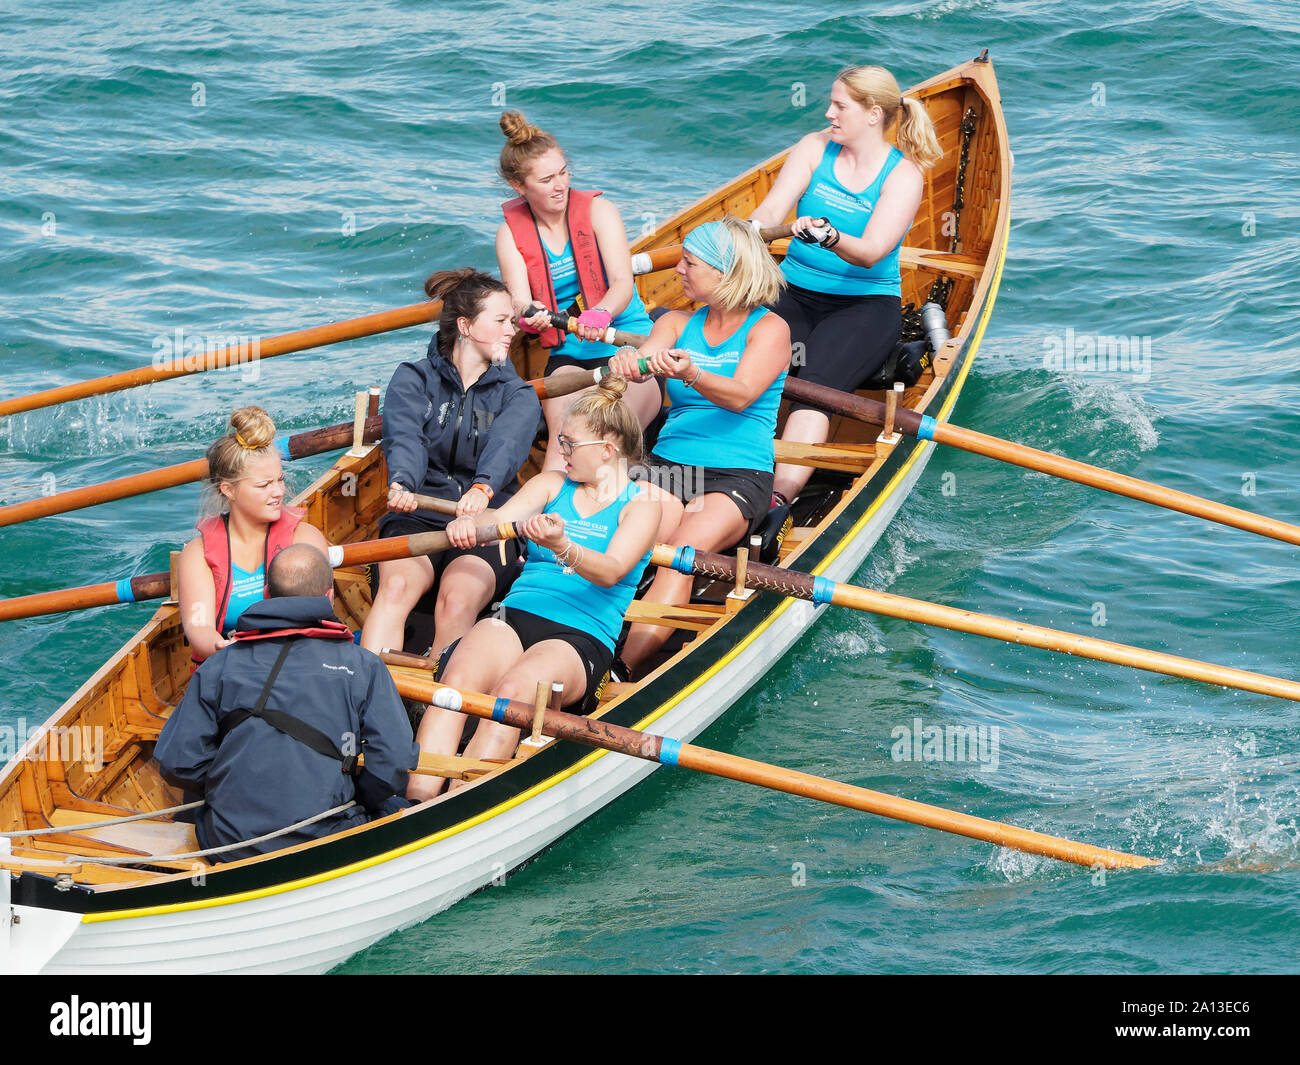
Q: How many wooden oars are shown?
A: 6